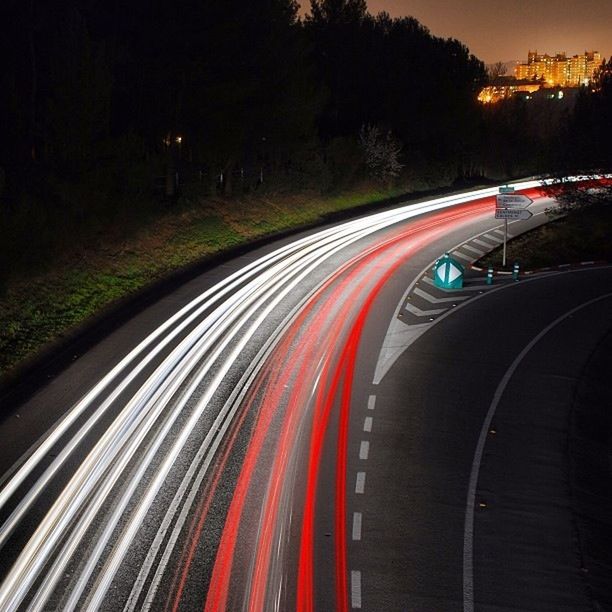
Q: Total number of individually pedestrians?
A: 0